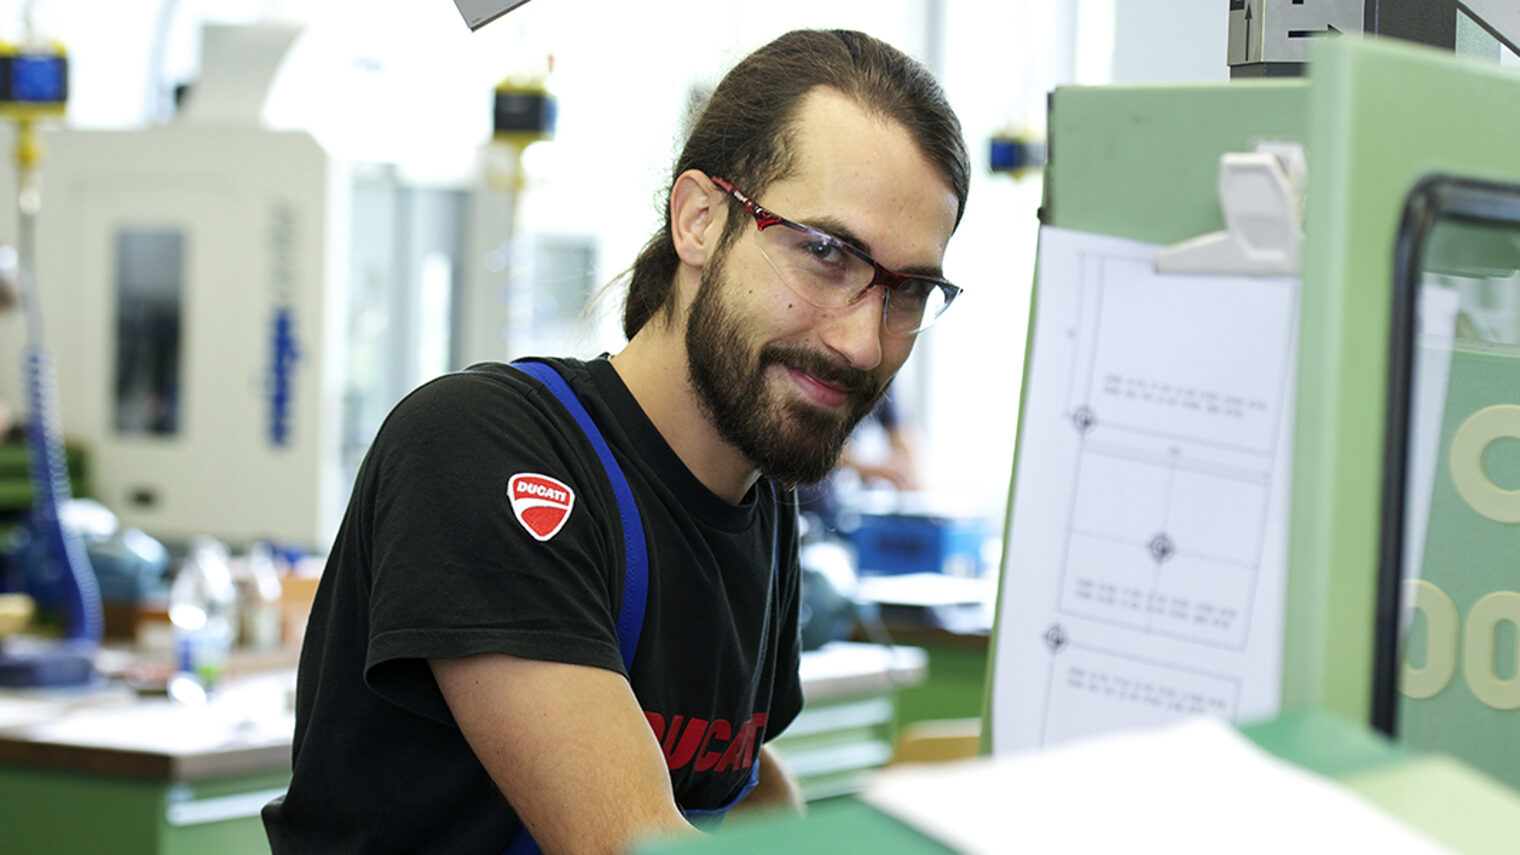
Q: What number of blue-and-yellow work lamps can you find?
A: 3